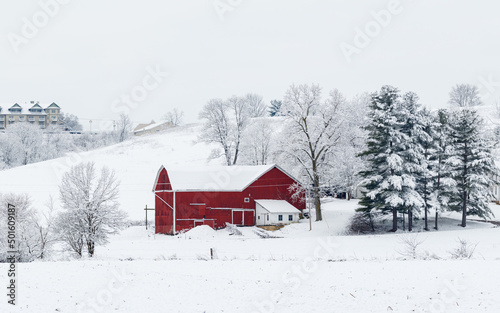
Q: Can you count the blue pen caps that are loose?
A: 0